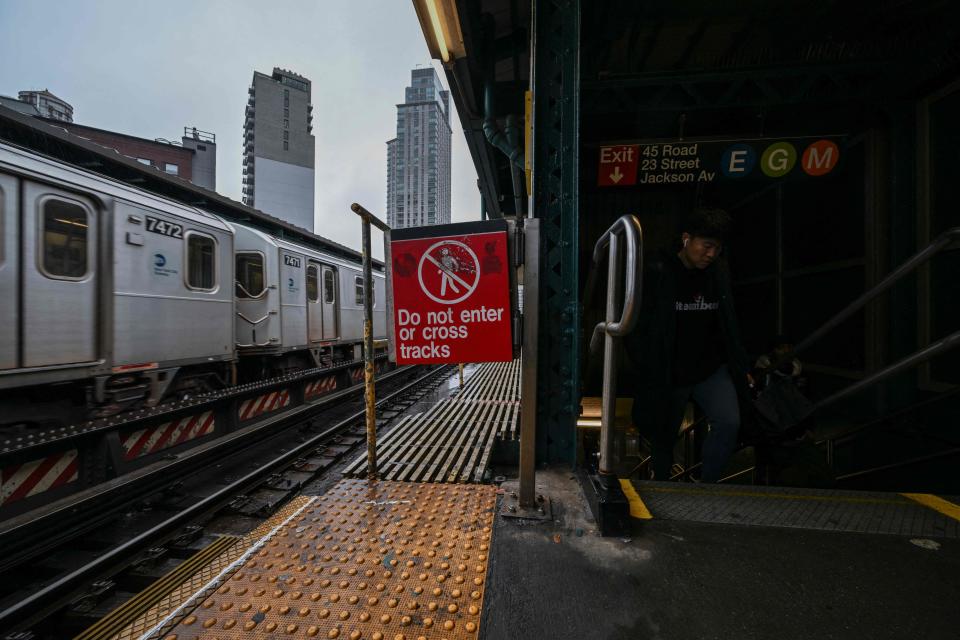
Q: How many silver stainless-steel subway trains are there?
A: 1